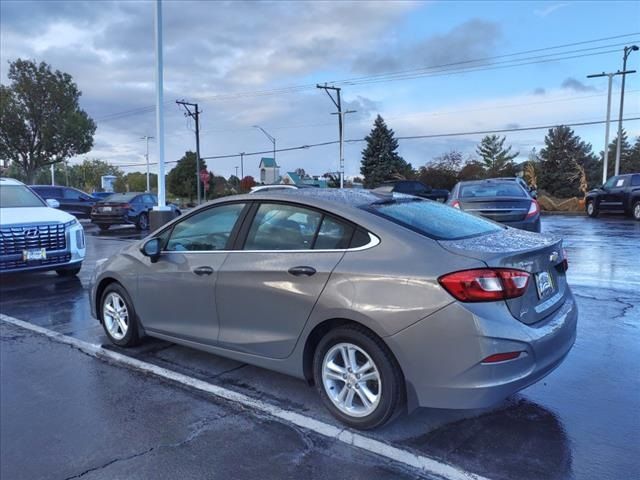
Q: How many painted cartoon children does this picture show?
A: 0